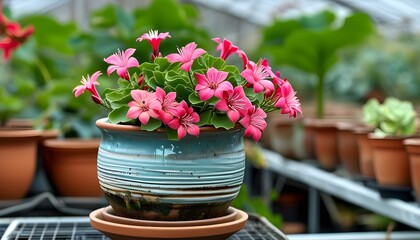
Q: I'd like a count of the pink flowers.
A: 13